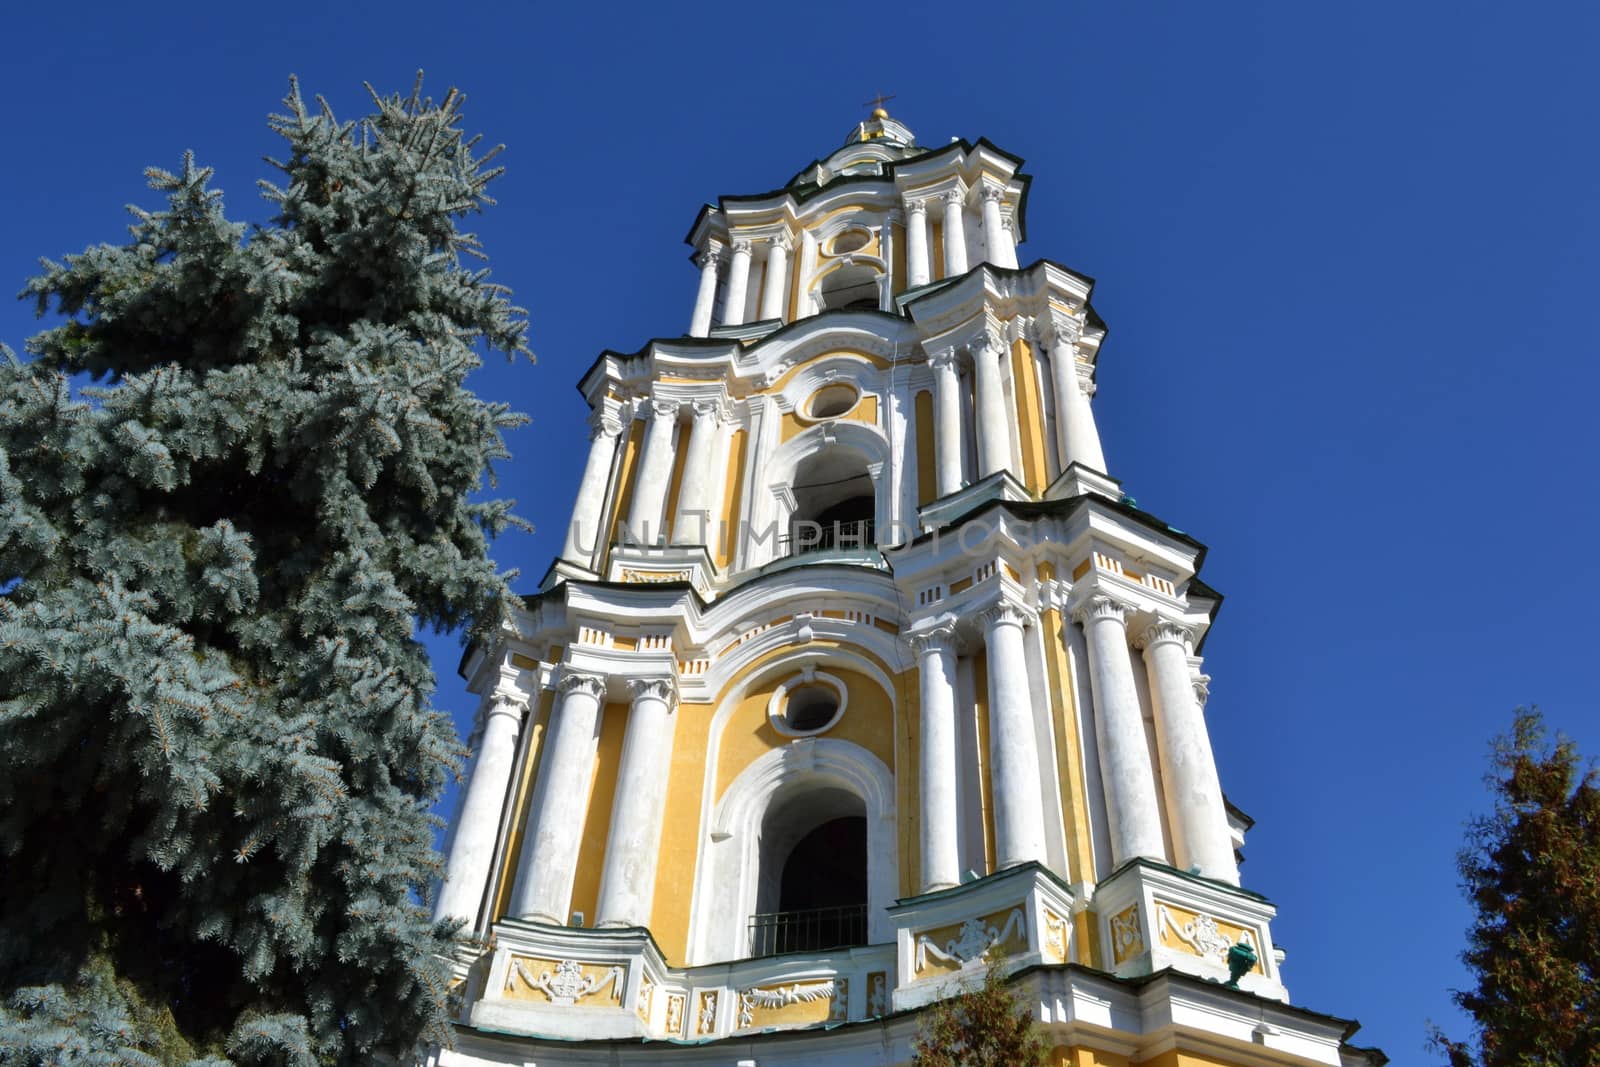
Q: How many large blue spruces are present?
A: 1